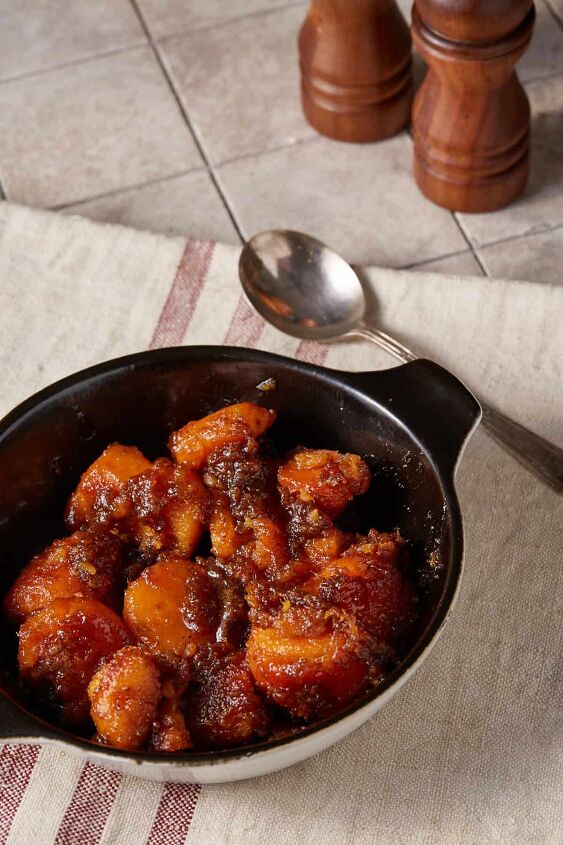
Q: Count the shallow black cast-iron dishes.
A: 1